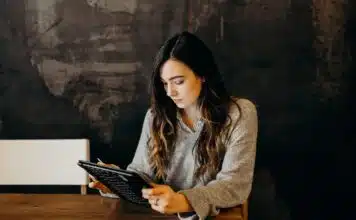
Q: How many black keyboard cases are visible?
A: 1